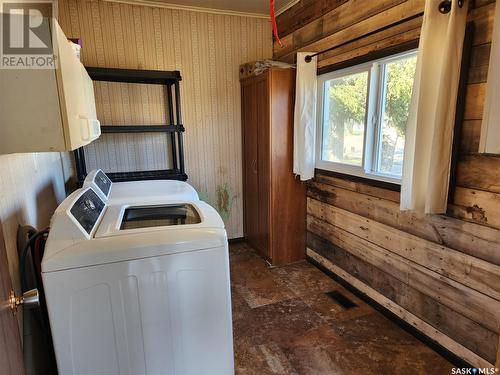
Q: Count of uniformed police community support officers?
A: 0